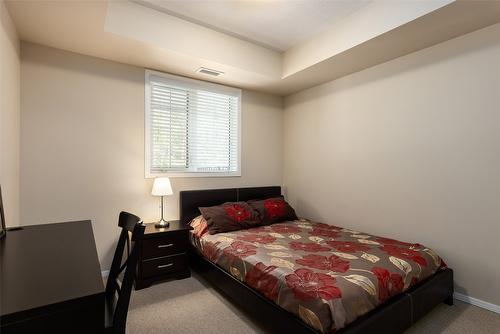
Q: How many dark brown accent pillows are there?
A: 2